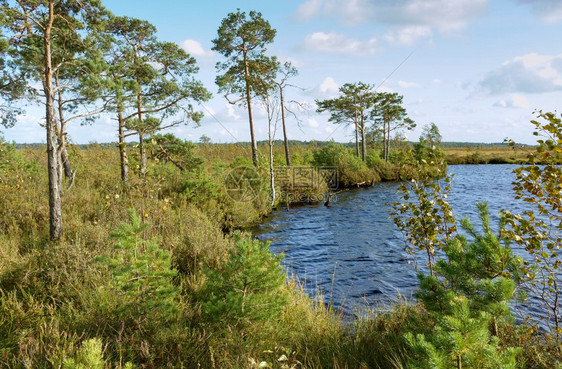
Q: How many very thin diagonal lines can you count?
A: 2